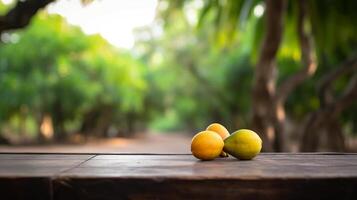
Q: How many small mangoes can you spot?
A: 3